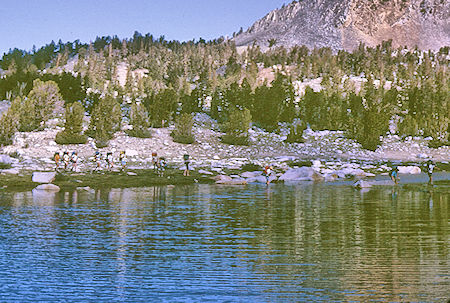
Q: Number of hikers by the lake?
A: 12